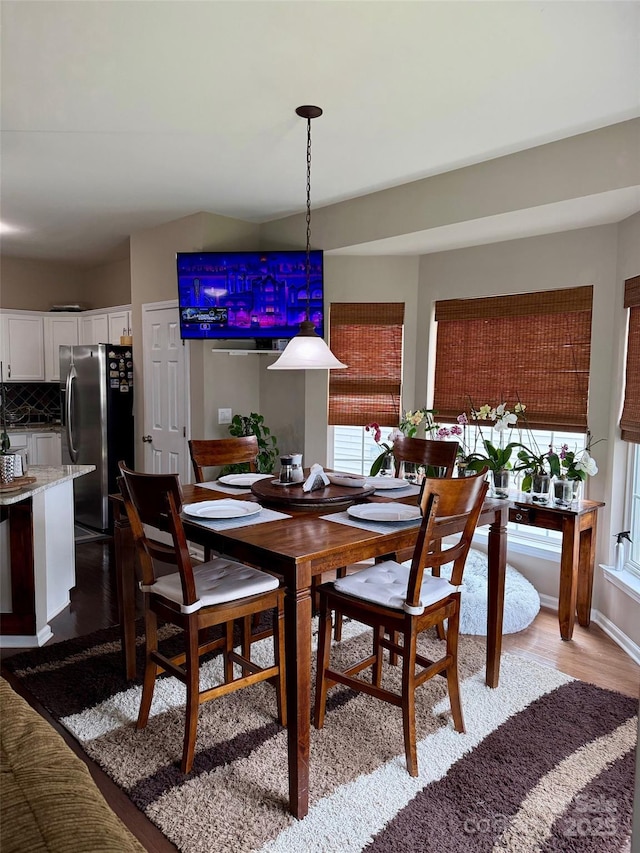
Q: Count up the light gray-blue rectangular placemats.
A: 4